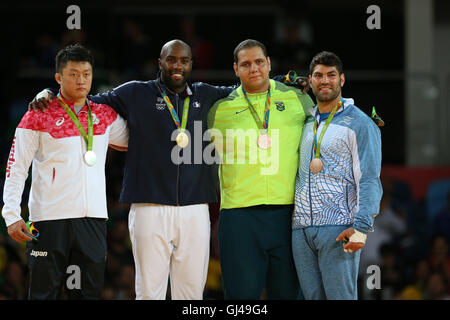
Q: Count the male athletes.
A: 4